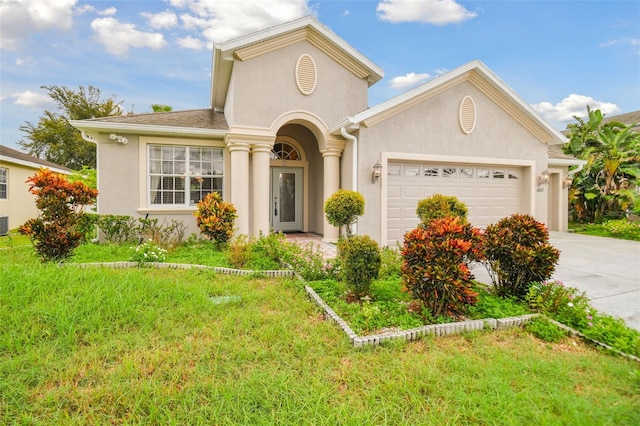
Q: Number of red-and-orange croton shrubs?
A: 4